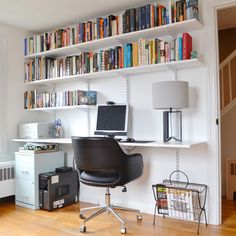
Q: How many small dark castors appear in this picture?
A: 4